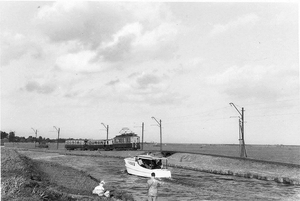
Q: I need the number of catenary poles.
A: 6